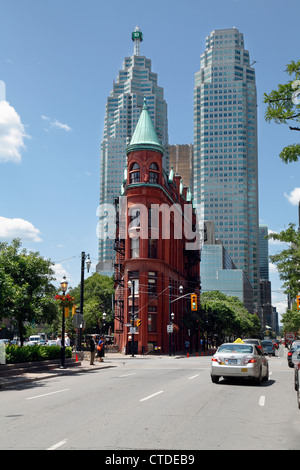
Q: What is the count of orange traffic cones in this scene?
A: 7